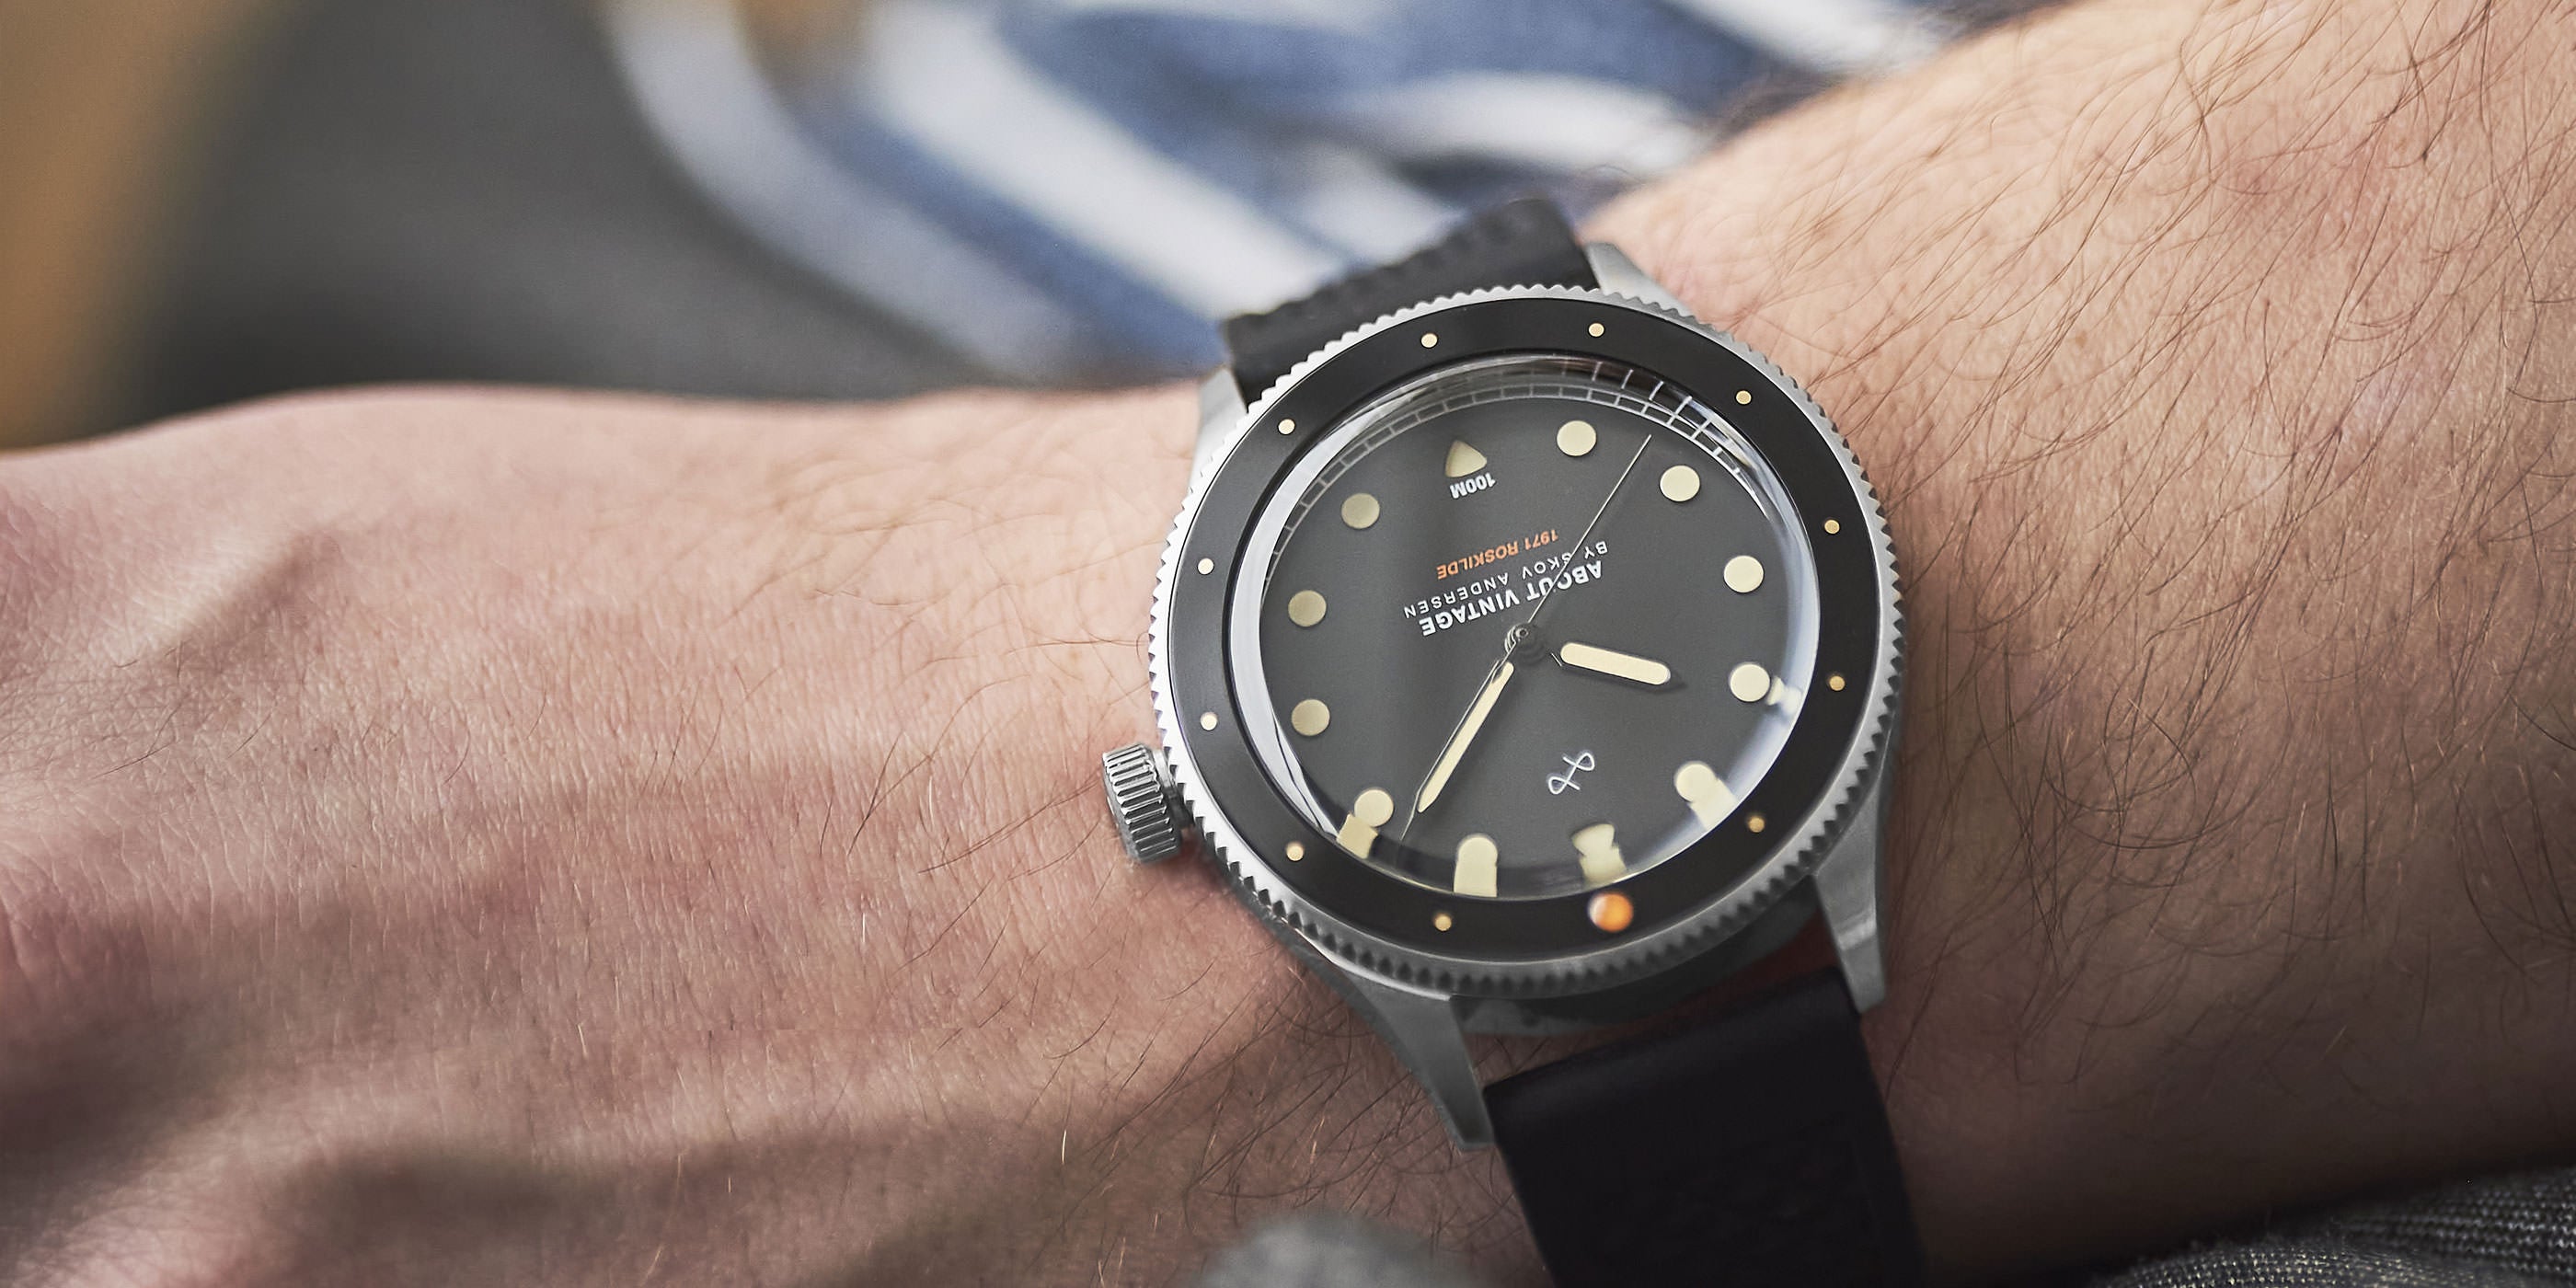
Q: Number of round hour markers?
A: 10